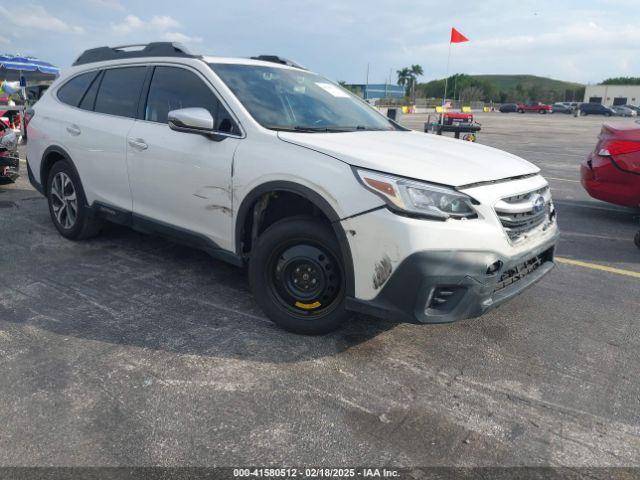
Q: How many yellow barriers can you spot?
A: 4